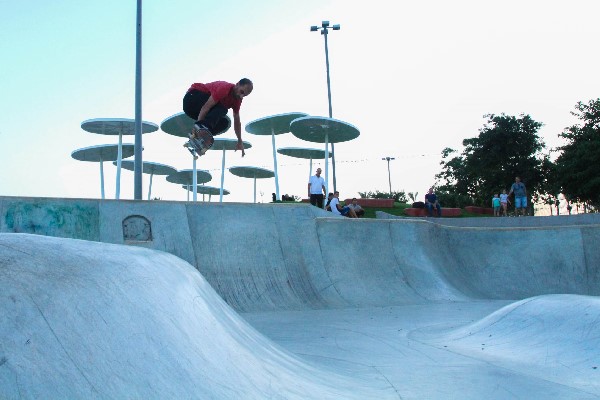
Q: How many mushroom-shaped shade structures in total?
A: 11